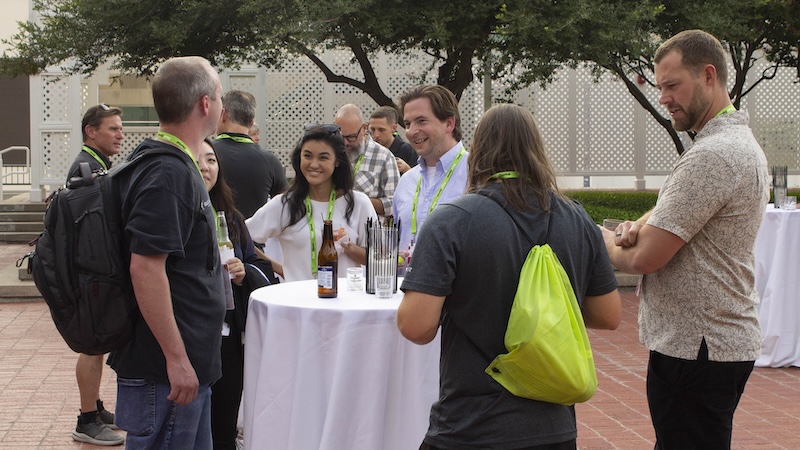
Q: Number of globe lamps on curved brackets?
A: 0